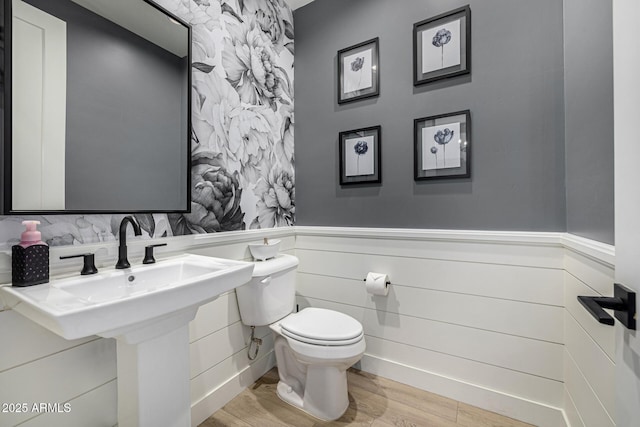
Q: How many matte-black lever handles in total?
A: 3